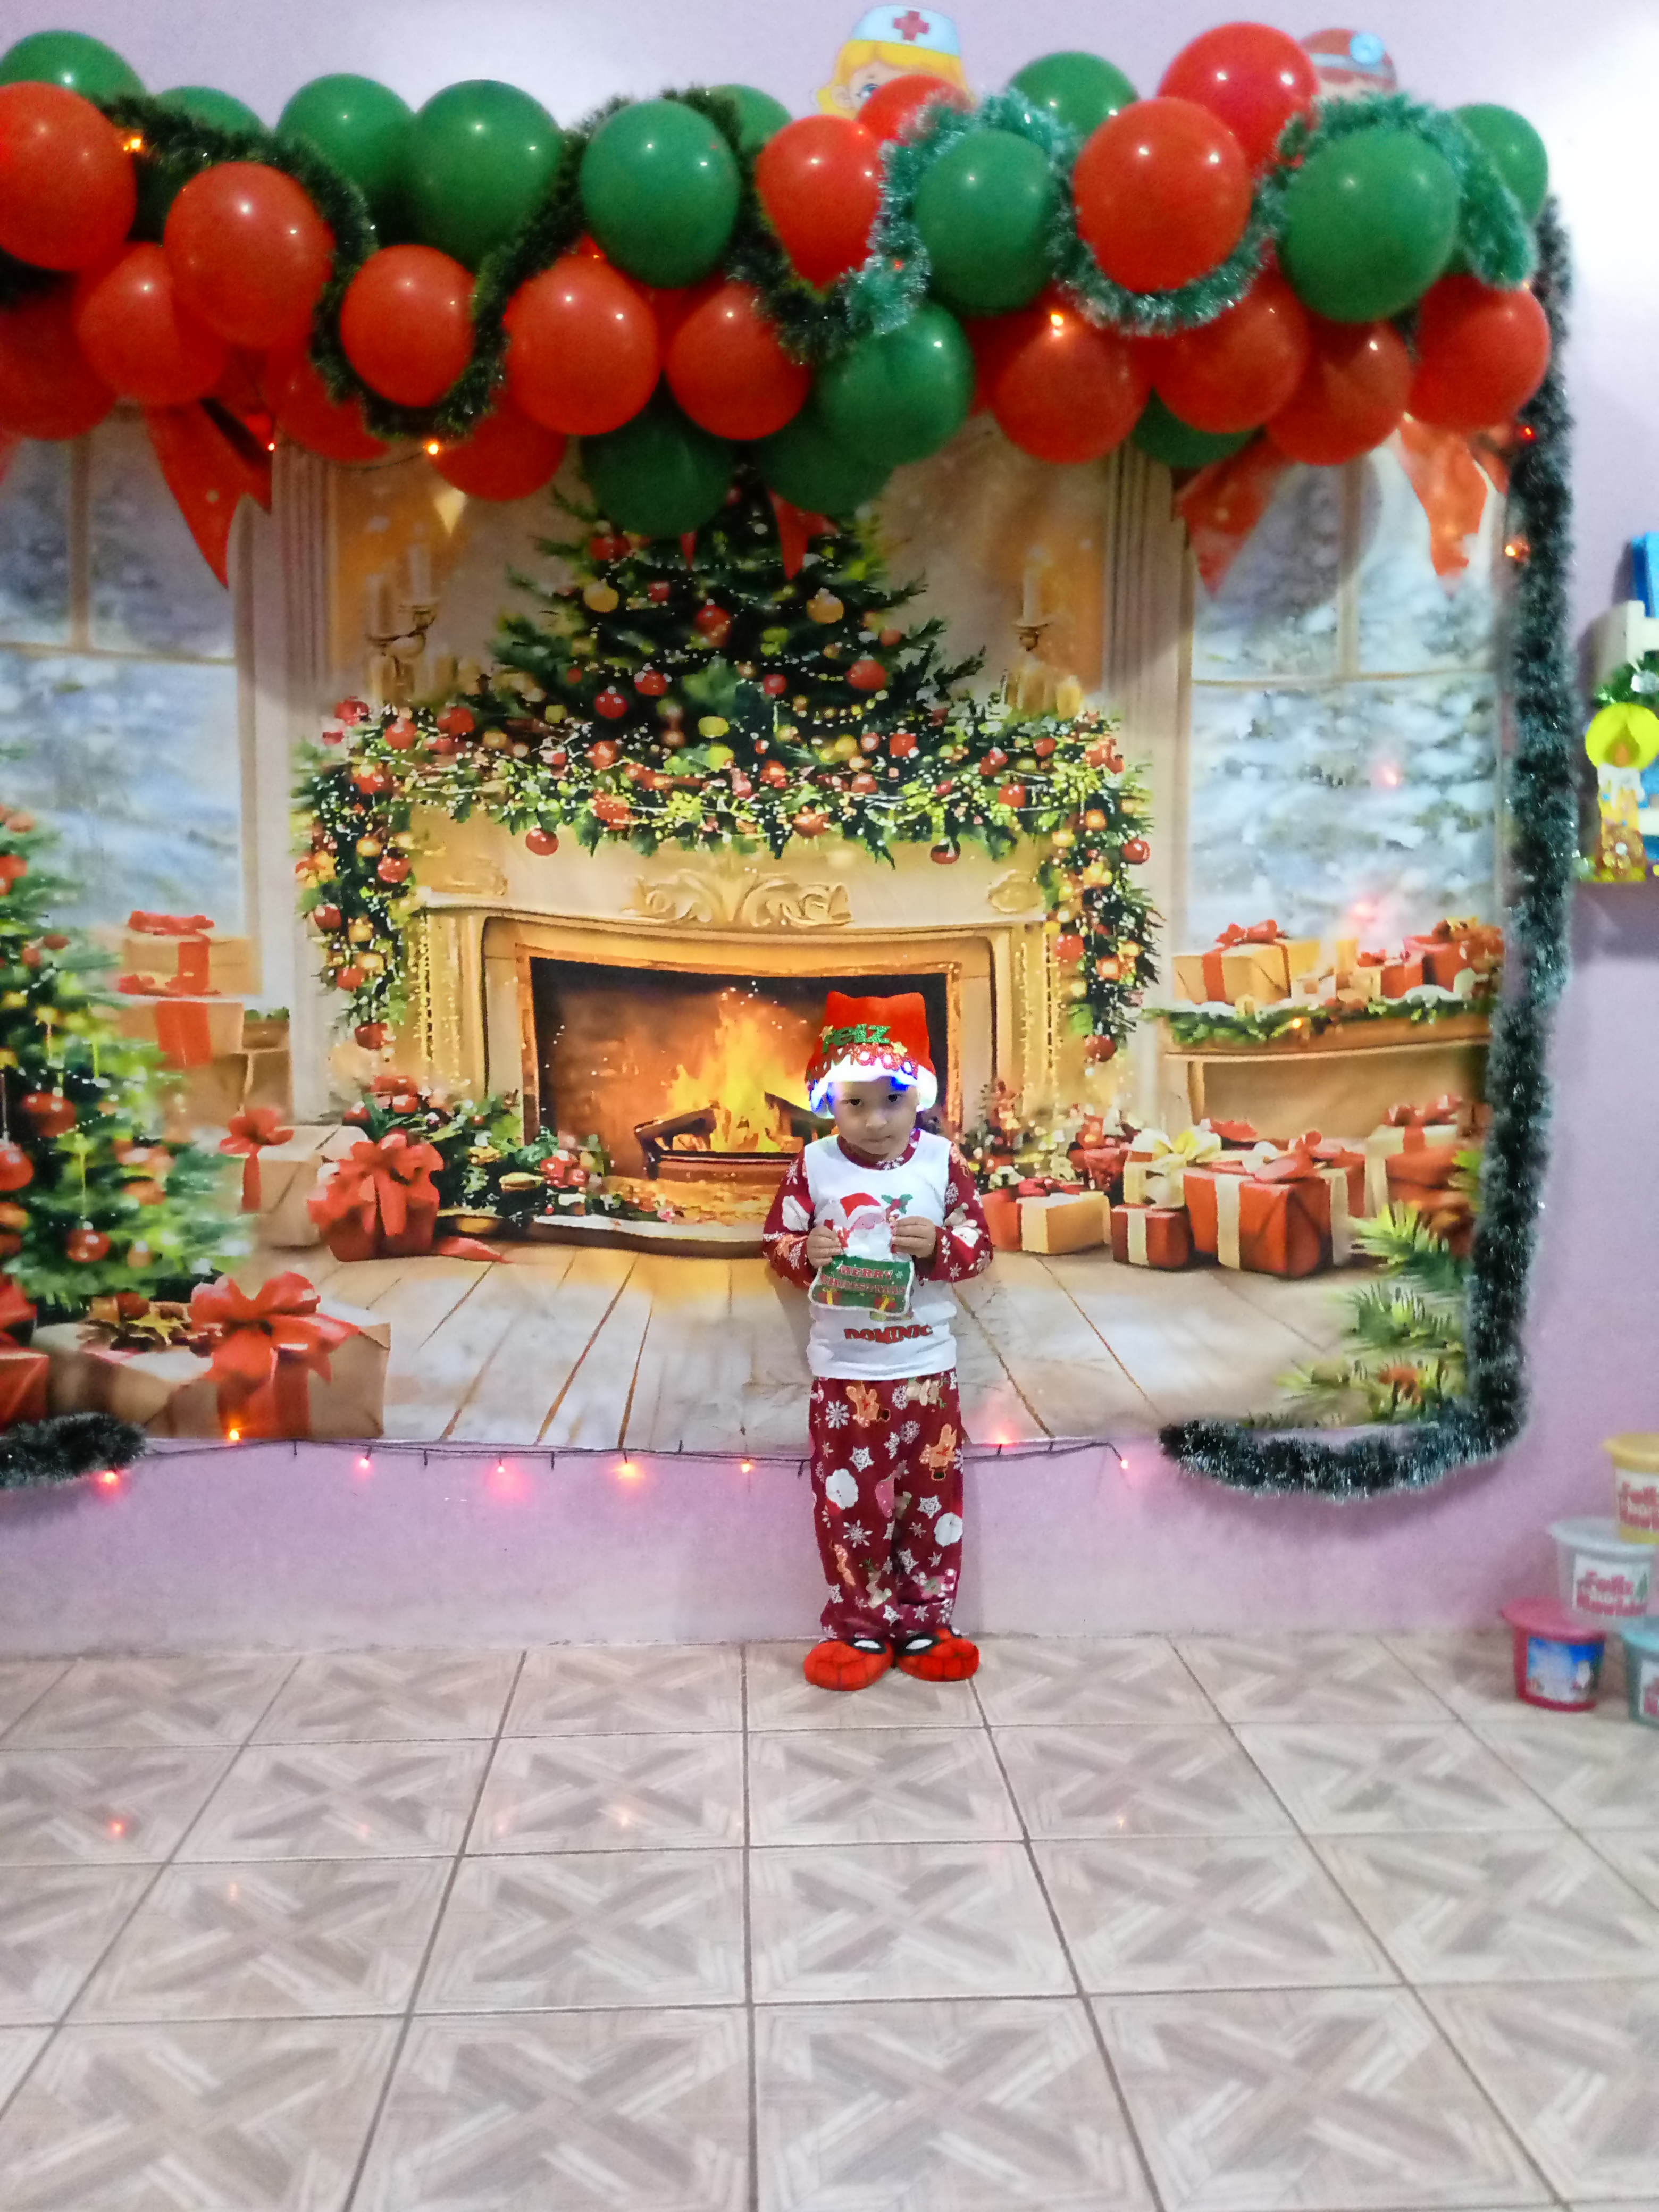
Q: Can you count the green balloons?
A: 14